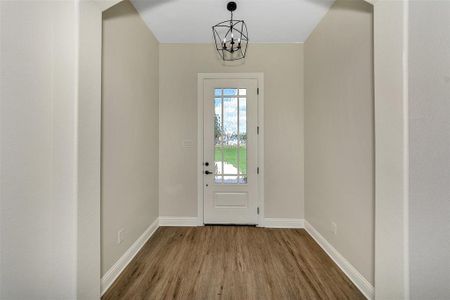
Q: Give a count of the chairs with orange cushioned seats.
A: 0